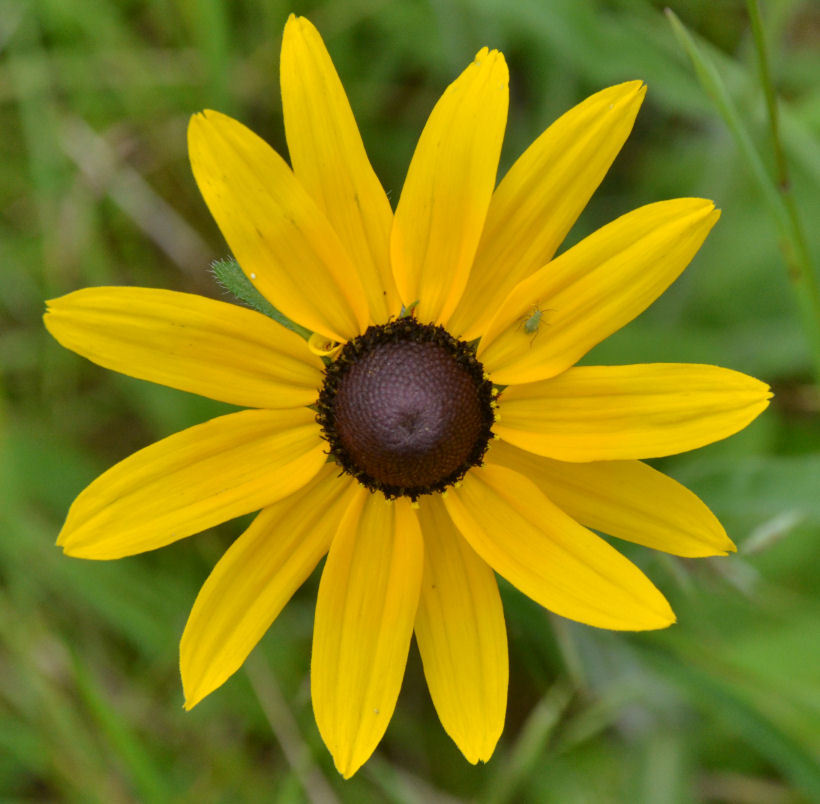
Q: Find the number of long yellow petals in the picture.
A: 13